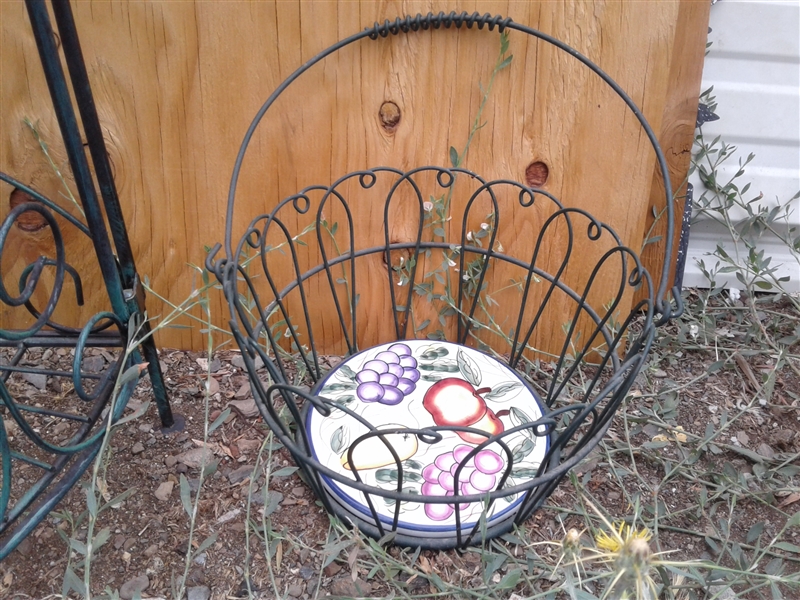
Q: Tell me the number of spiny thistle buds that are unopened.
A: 2